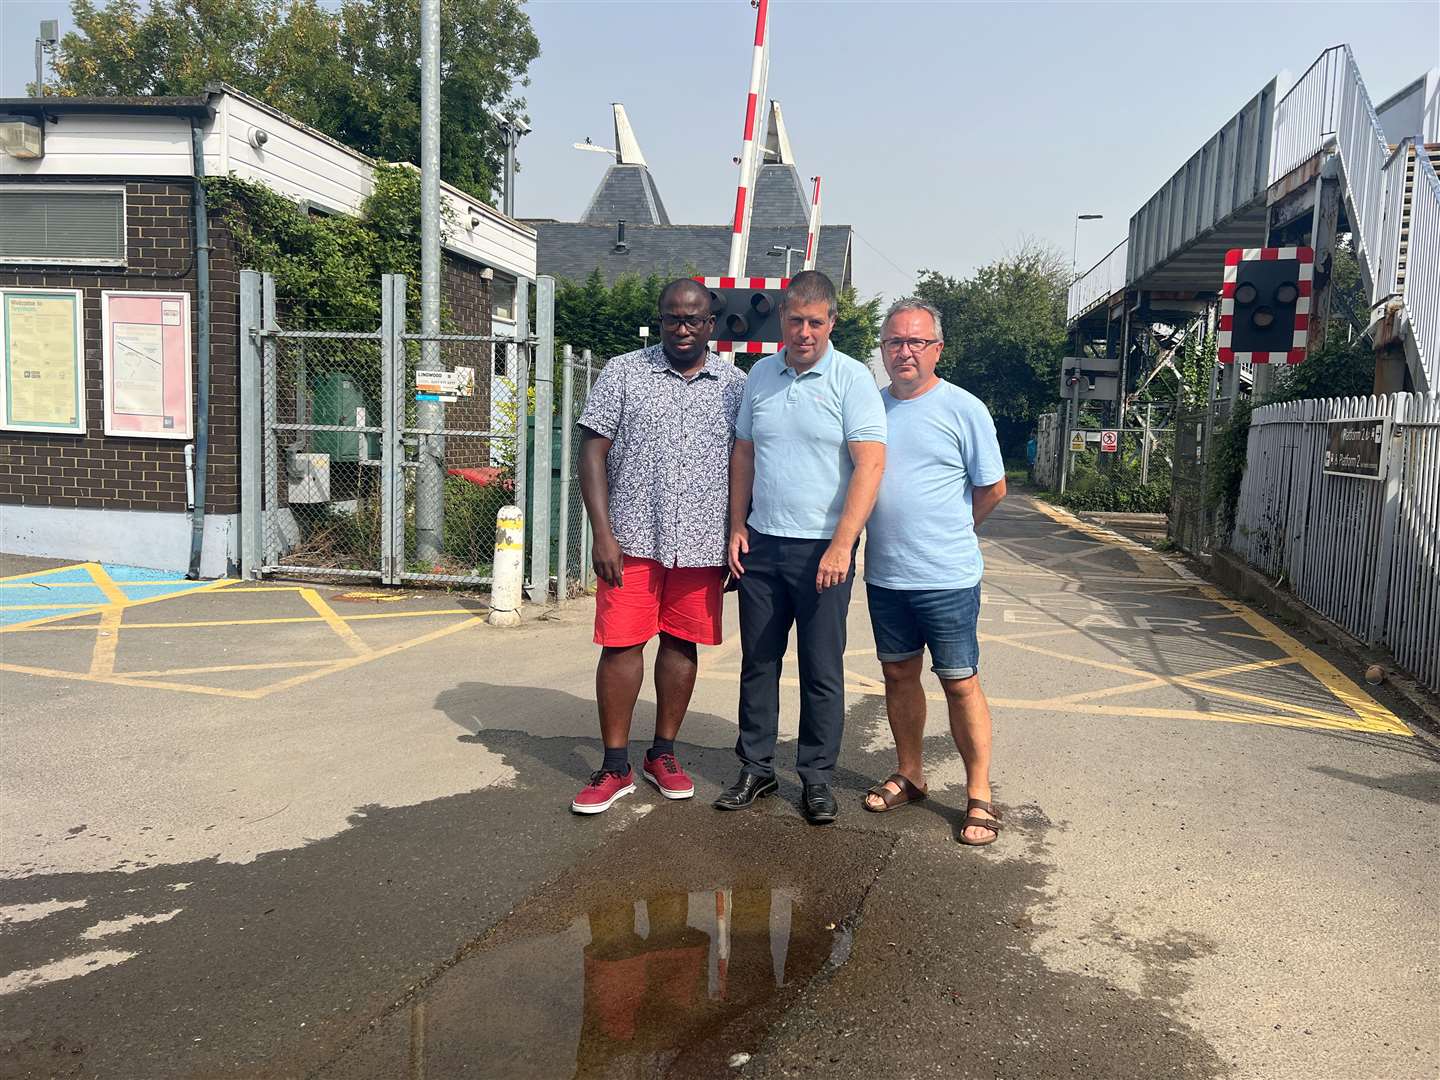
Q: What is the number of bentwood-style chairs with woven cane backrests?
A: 0